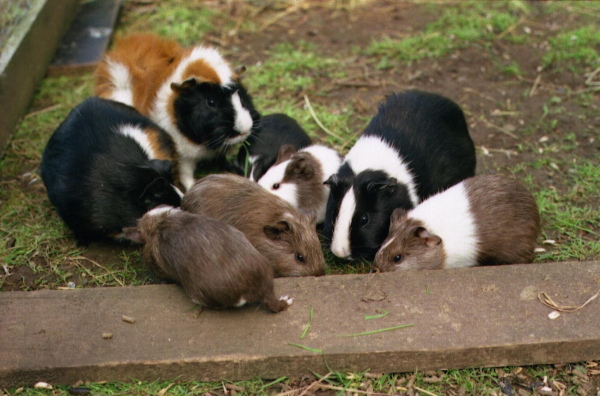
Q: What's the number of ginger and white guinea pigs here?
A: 1